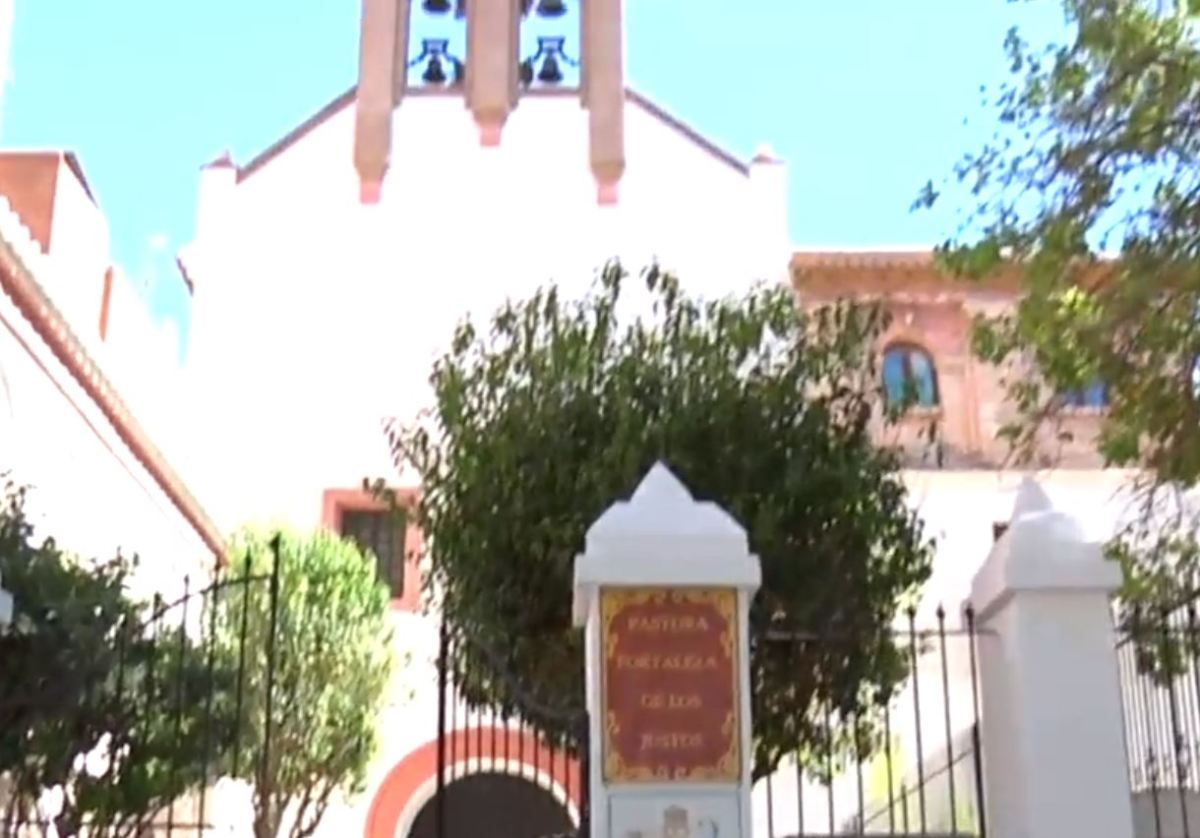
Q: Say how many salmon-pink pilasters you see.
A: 3